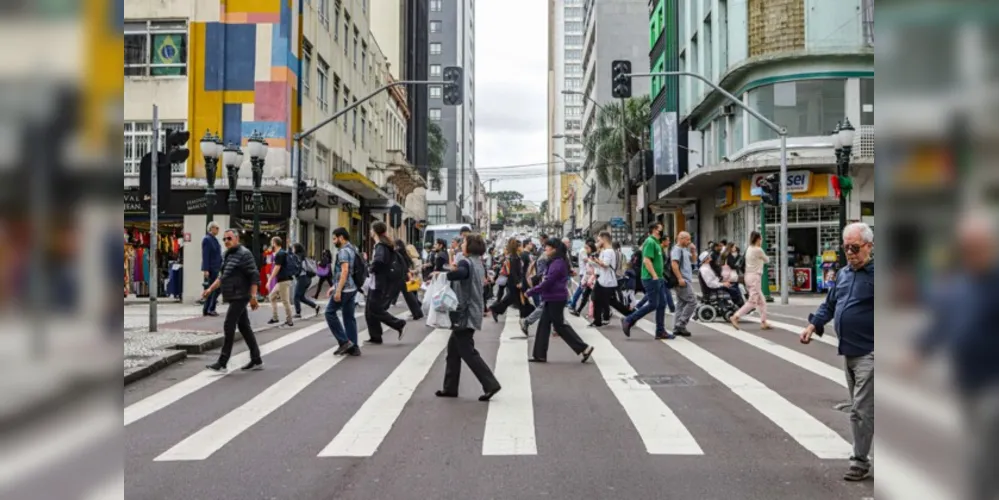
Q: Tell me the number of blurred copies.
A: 2